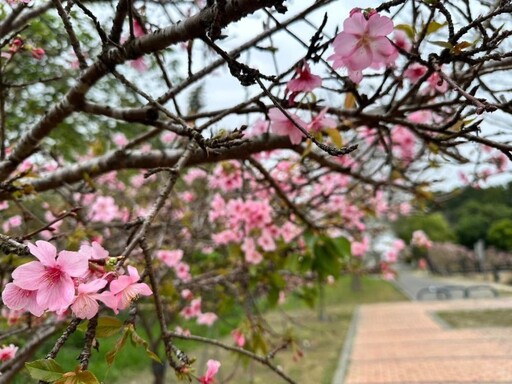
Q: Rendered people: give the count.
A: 0